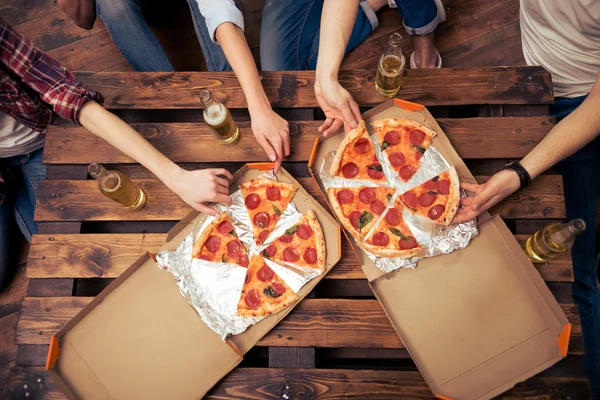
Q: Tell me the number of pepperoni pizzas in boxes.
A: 2